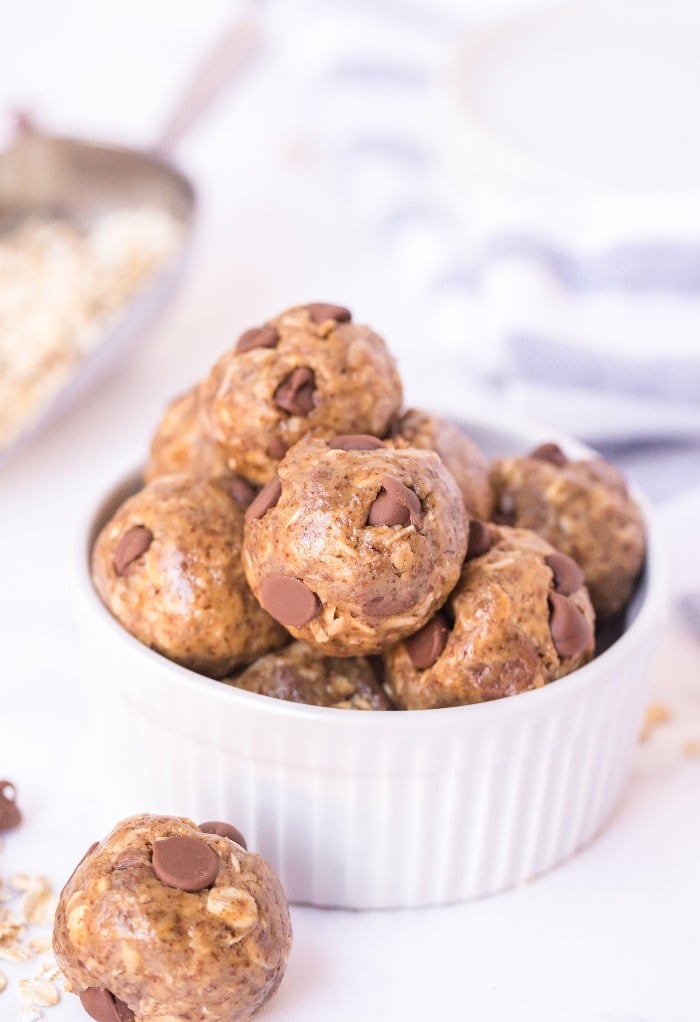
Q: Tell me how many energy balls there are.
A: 9